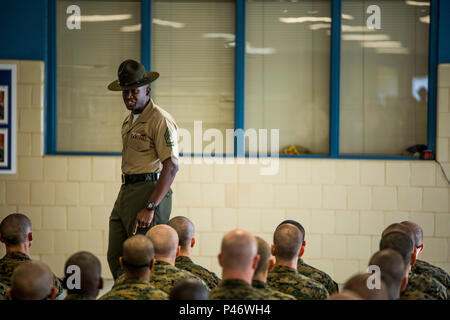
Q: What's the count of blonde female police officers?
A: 0